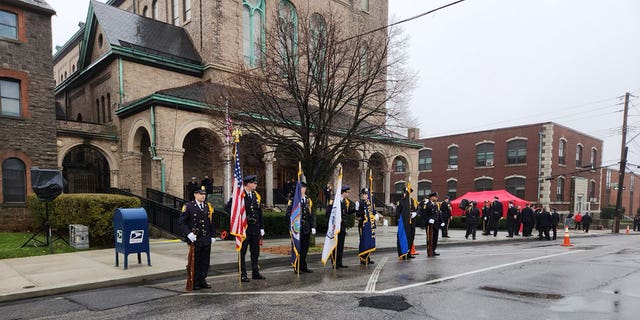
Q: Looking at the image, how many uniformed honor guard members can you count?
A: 7